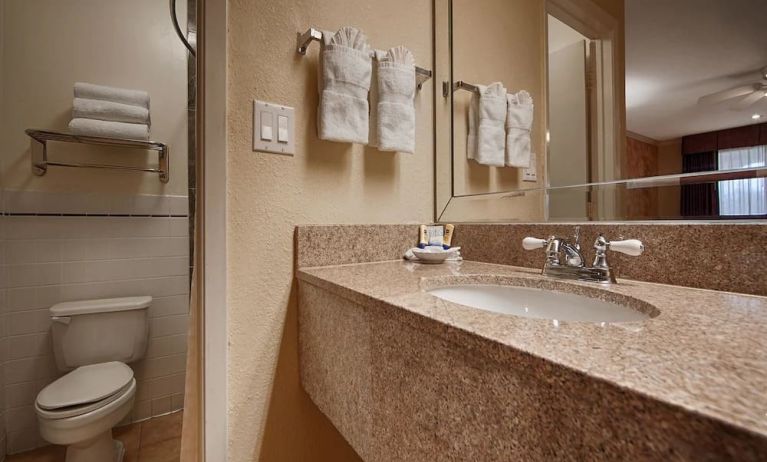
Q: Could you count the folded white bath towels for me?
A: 3